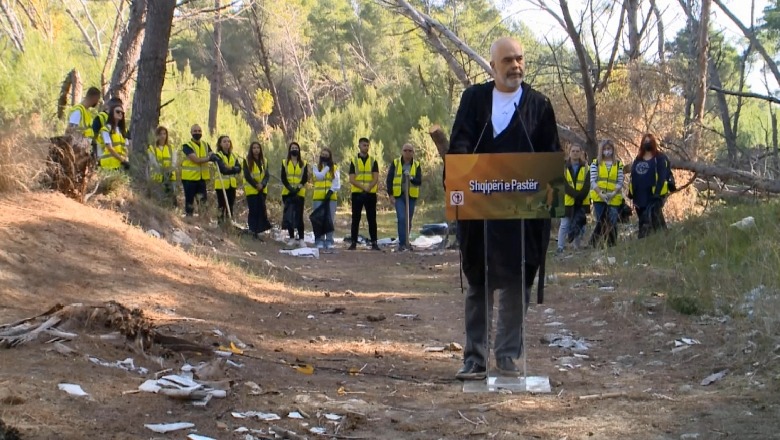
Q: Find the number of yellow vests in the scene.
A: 14